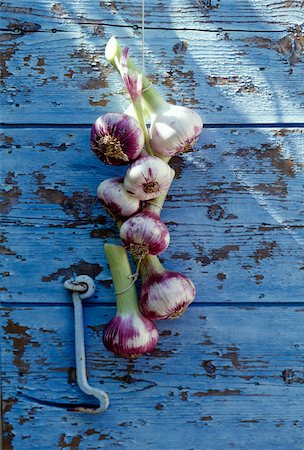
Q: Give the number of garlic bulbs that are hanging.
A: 7